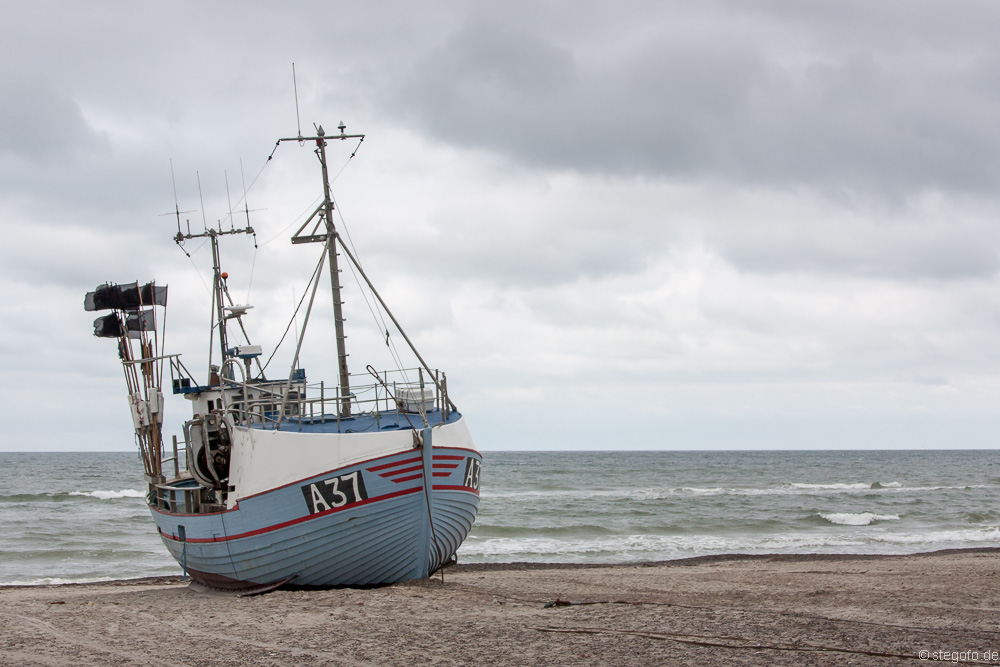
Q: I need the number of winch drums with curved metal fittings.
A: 1